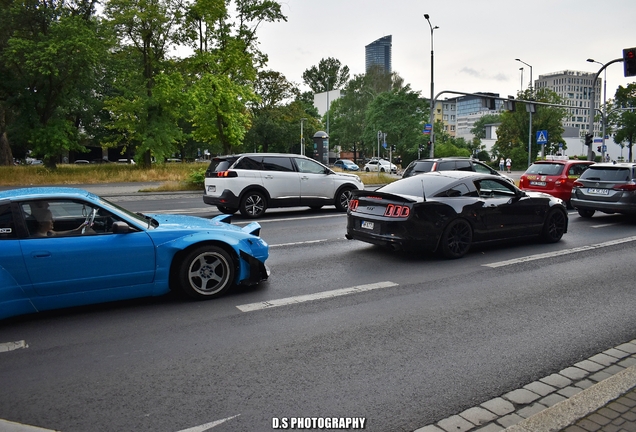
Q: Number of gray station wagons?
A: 1